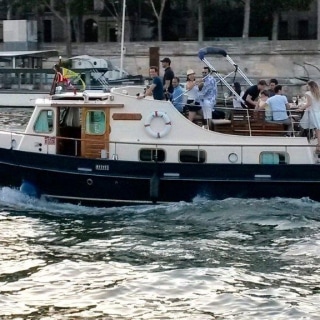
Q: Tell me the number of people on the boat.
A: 11